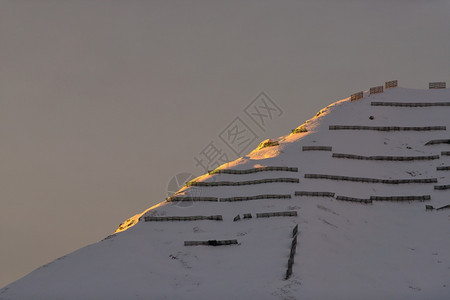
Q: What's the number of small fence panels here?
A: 4